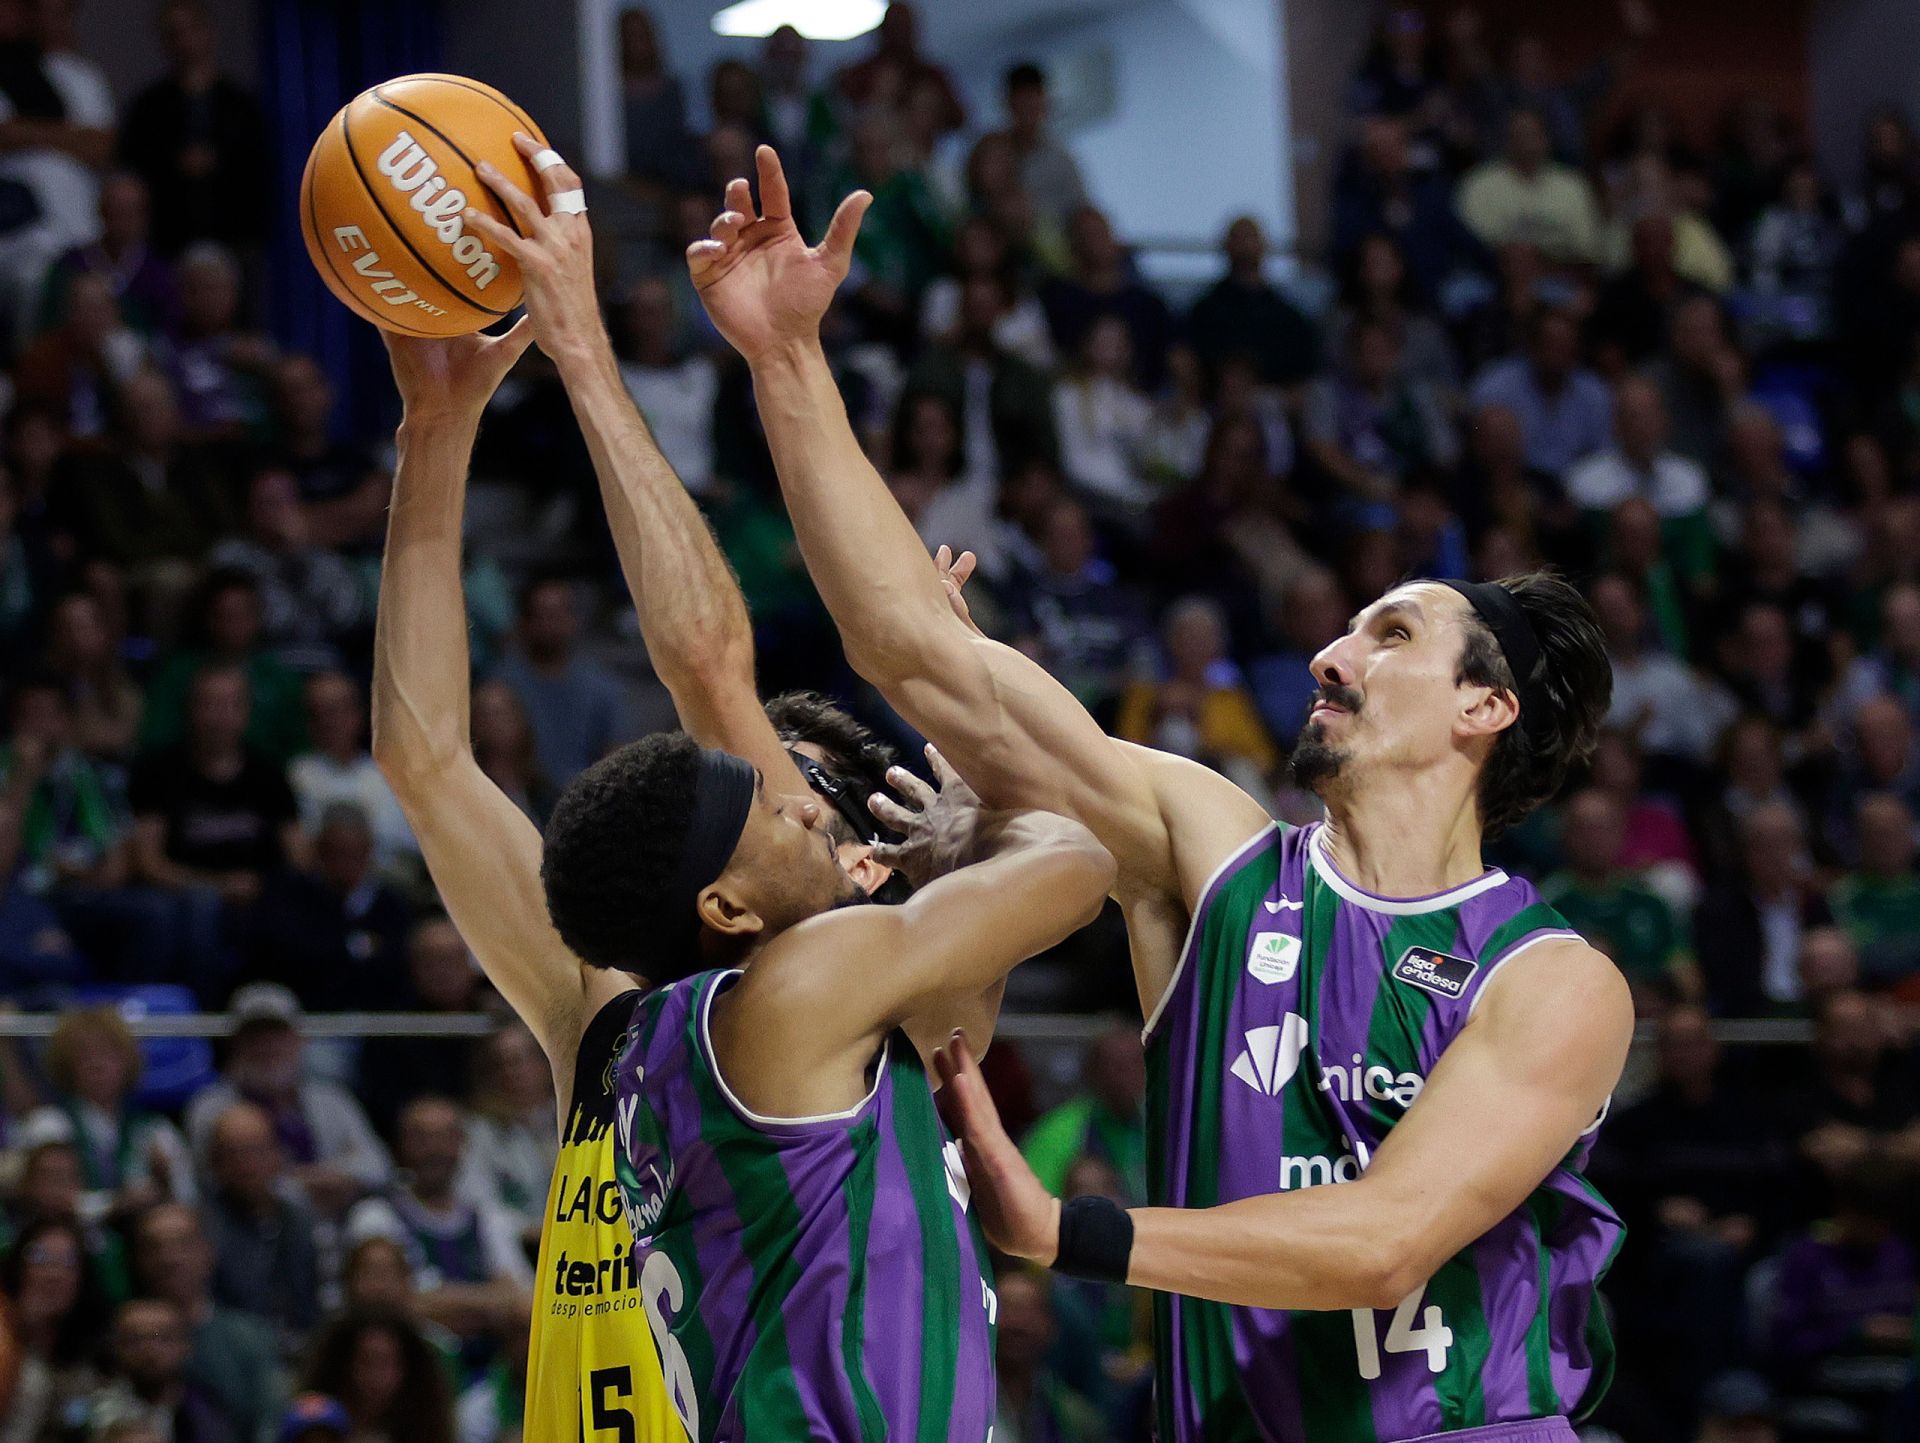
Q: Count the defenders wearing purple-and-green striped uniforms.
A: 2